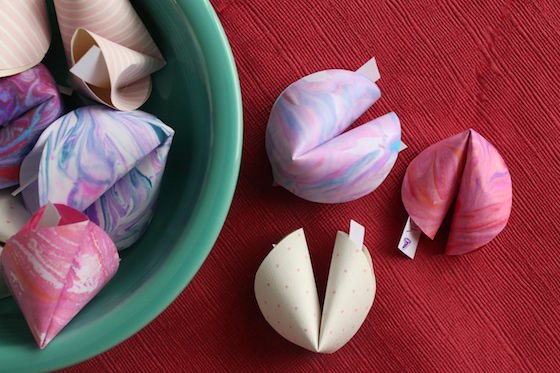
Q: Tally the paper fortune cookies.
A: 9